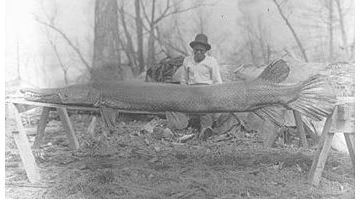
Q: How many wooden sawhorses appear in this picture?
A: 2